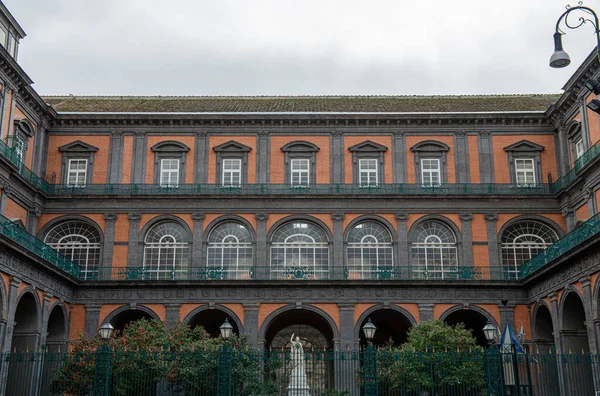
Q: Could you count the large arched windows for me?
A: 7